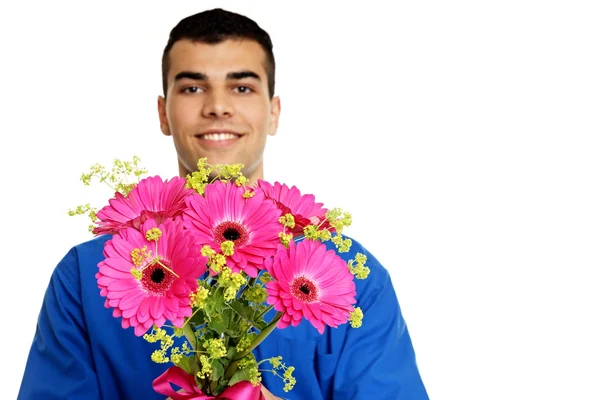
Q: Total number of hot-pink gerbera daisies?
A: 5